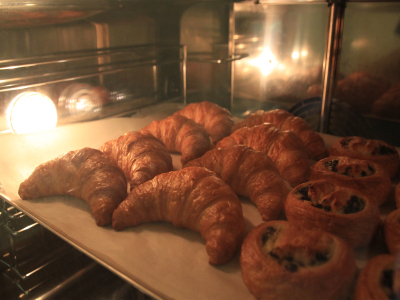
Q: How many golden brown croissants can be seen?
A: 8